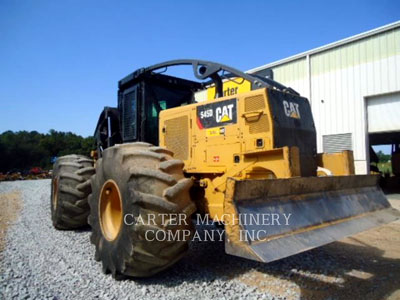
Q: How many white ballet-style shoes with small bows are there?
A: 0